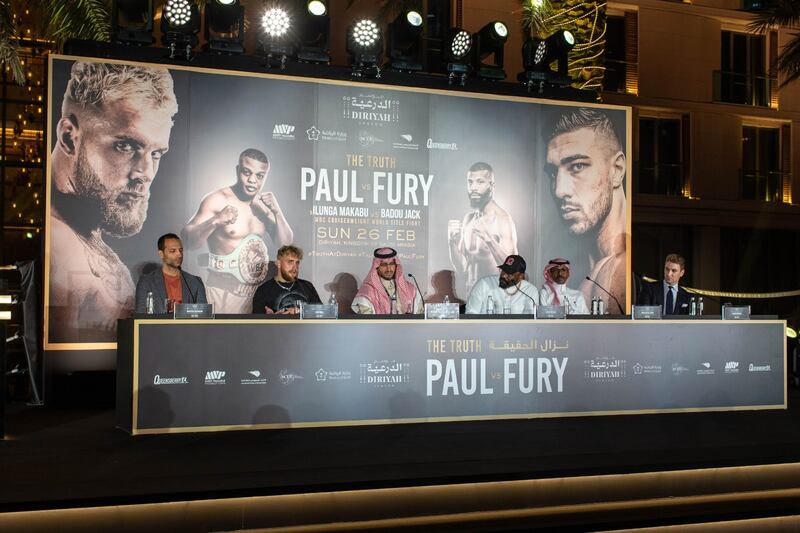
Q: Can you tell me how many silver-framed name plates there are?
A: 6